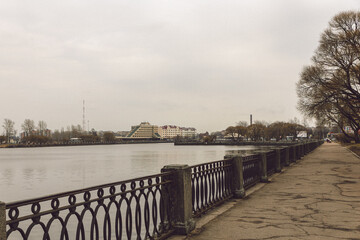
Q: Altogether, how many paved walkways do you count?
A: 1